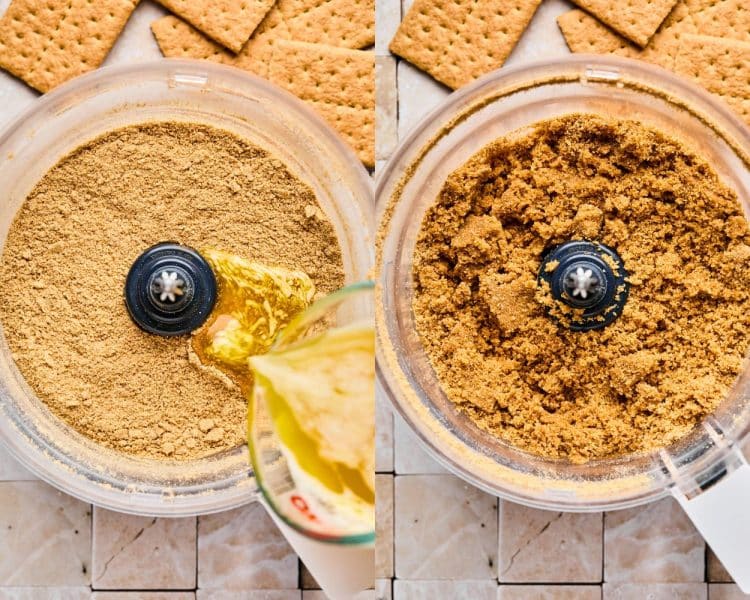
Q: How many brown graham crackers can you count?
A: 8